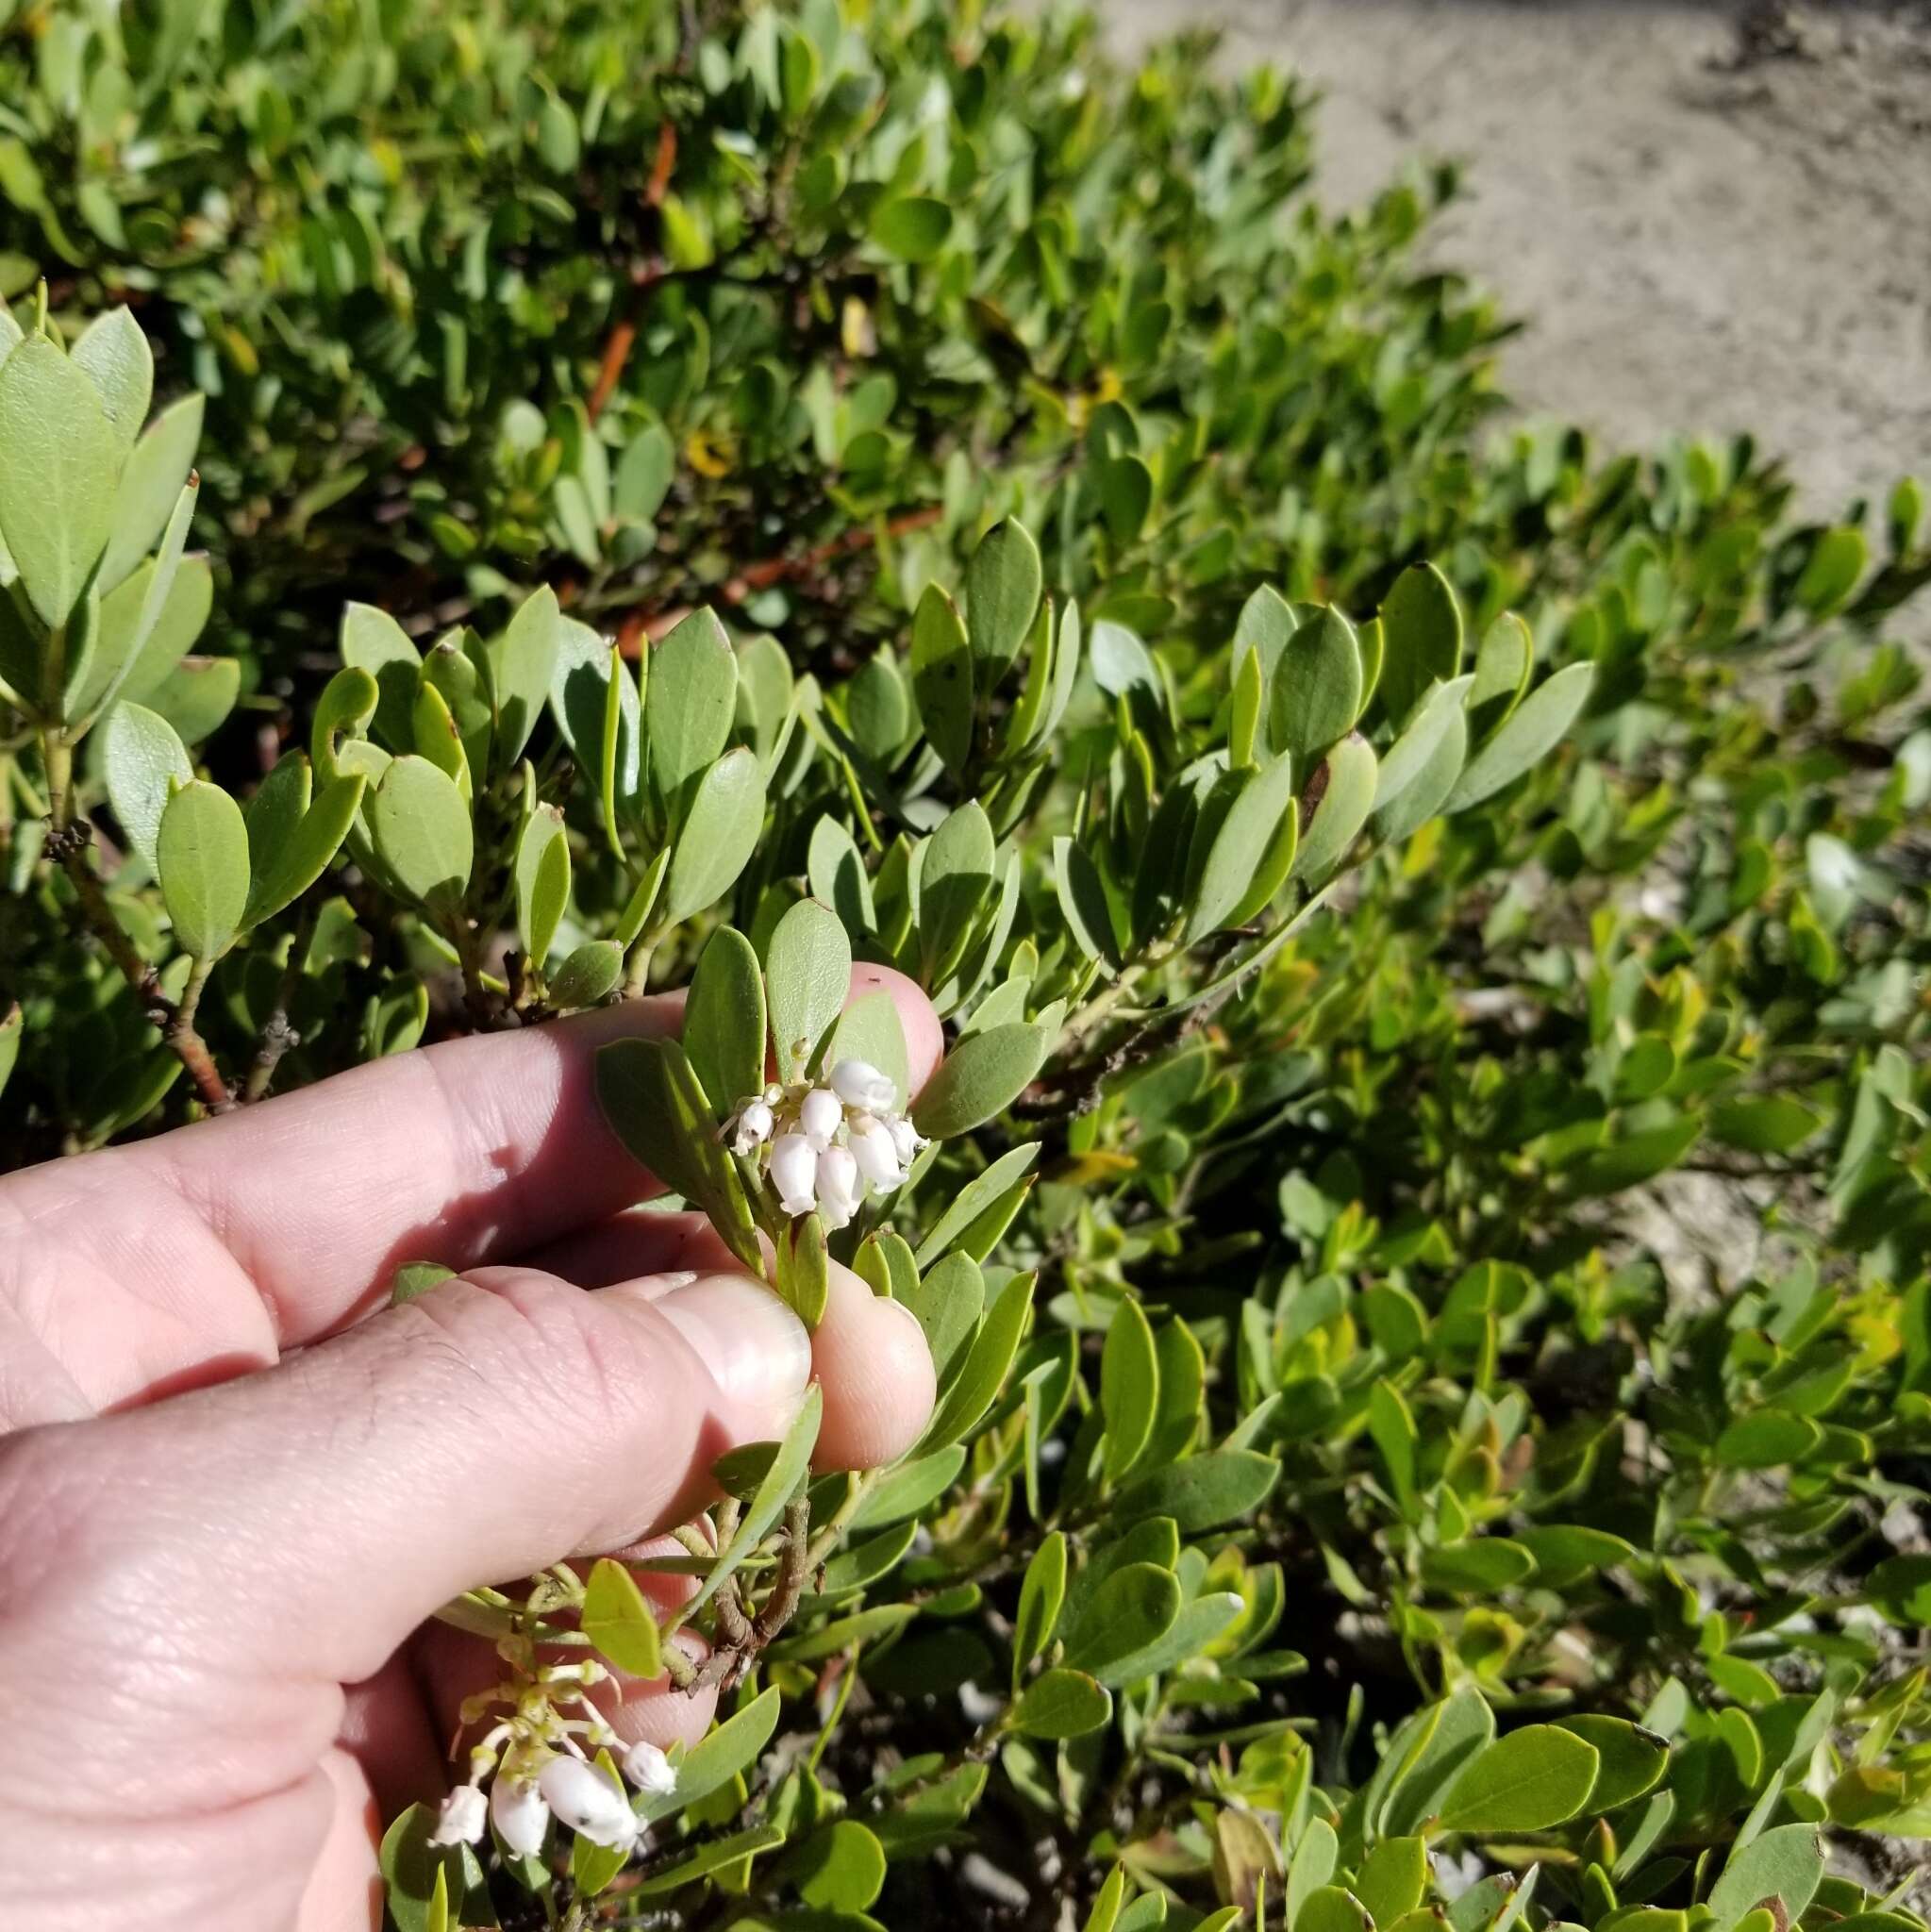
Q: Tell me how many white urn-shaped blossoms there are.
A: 11